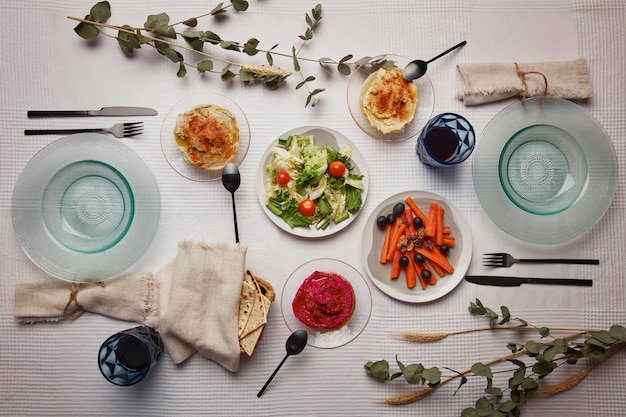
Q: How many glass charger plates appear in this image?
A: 2